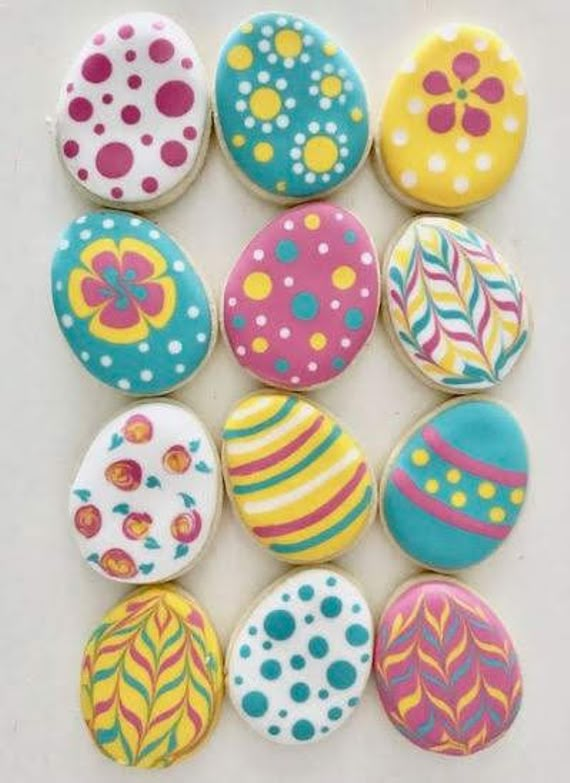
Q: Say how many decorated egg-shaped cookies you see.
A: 12